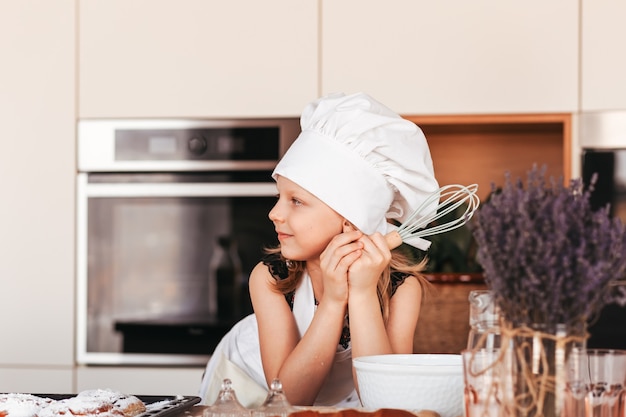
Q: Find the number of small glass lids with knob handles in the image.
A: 2